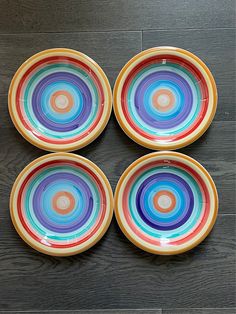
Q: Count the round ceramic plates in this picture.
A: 4